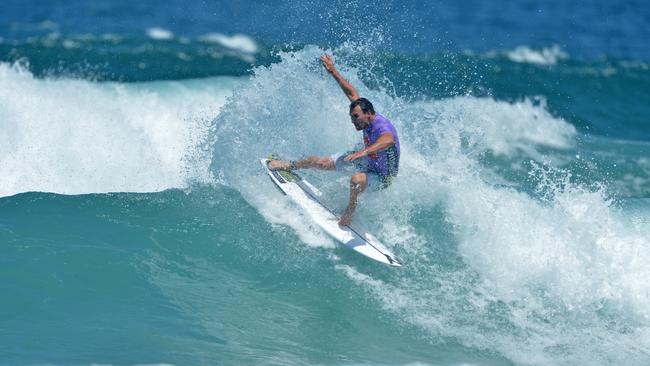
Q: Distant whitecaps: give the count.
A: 3